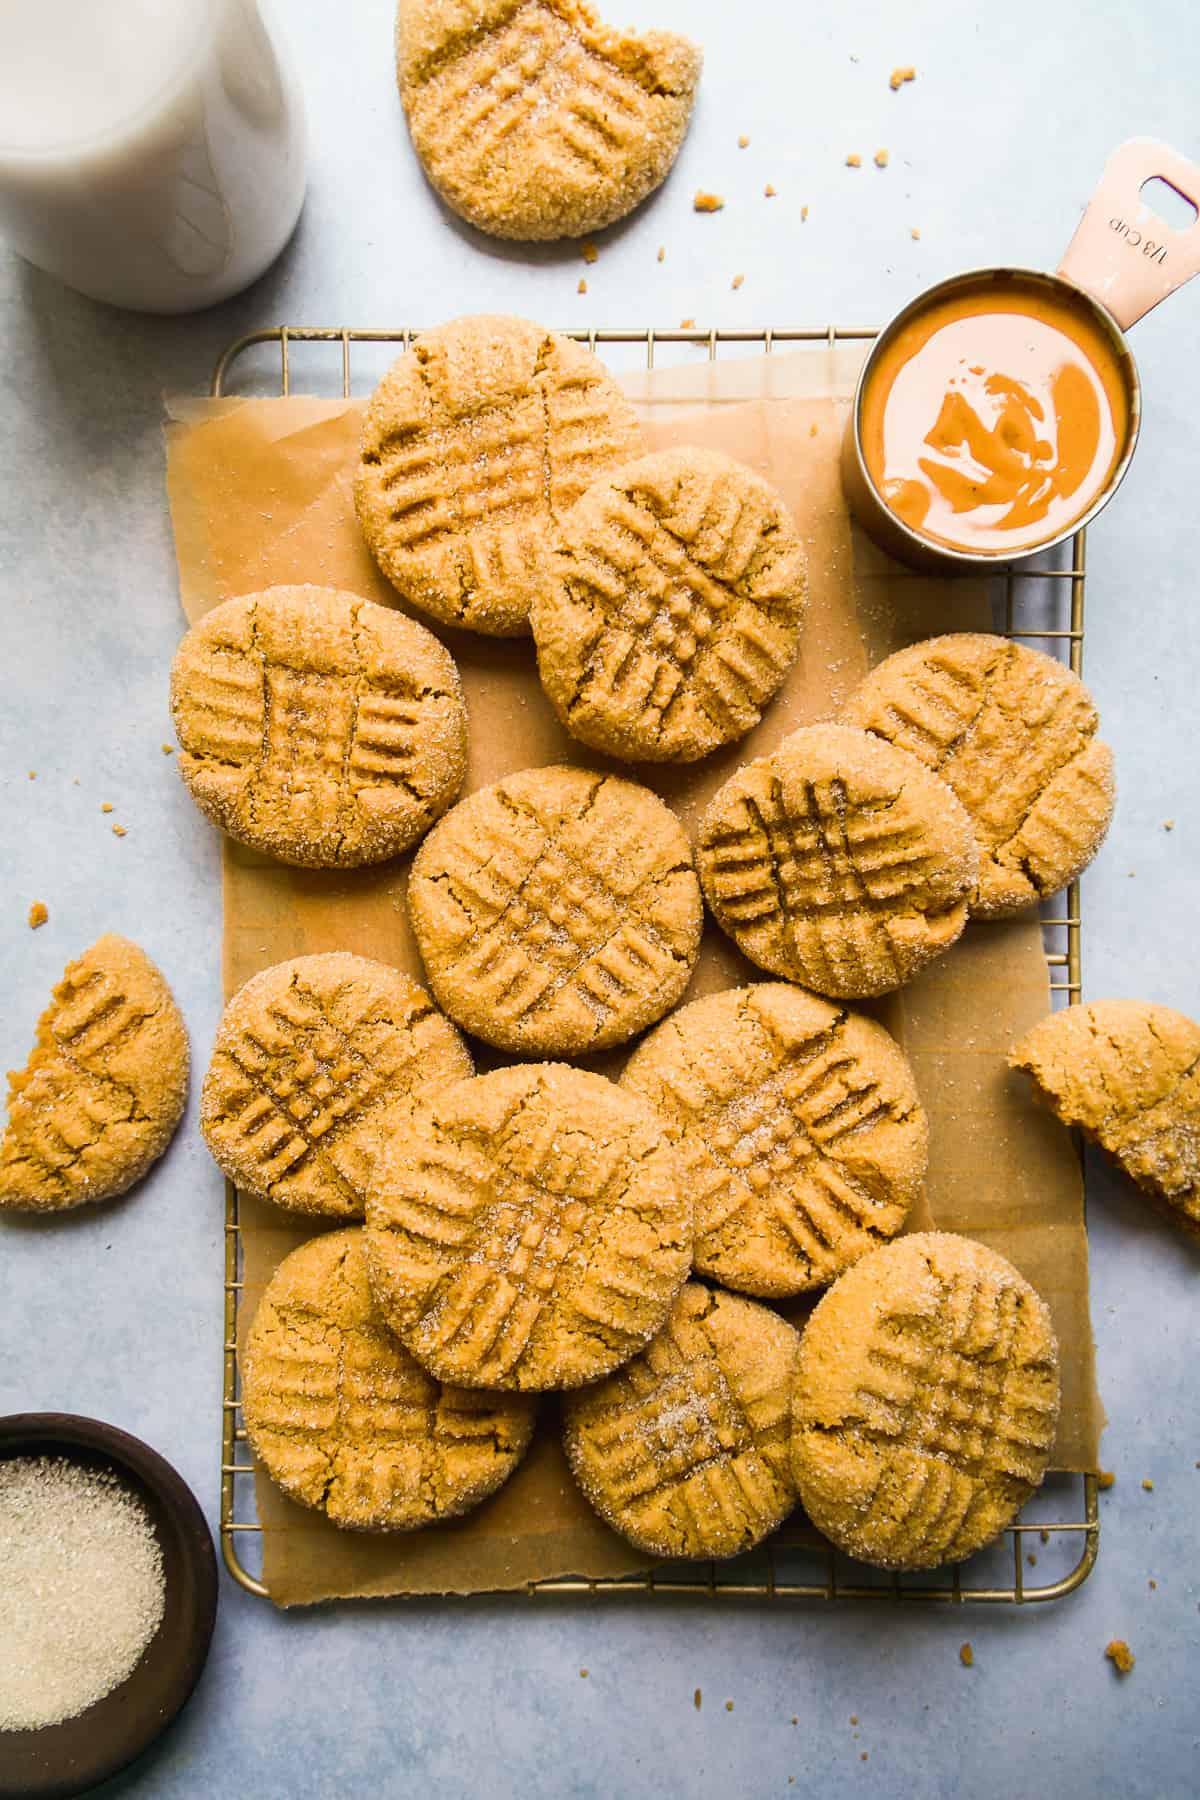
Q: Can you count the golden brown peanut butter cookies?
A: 15